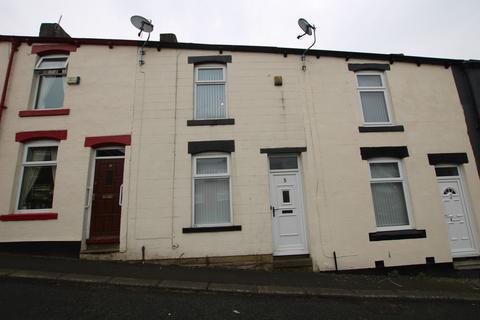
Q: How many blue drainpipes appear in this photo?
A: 0